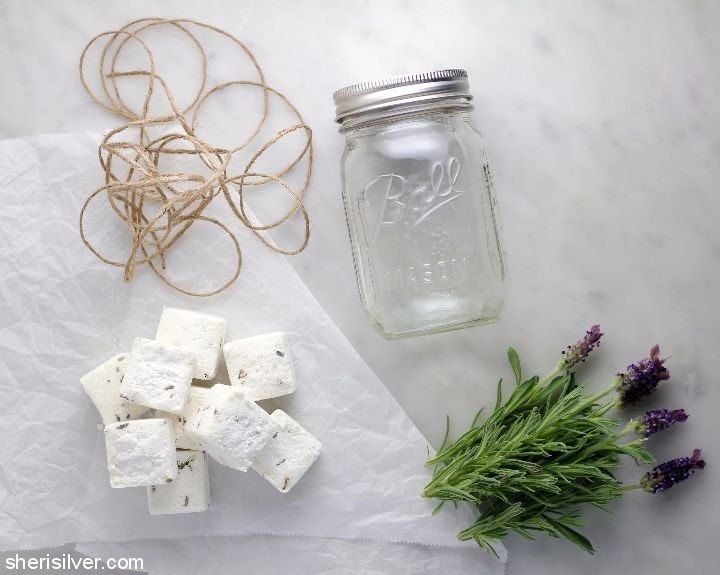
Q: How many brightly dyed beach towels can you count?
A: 0